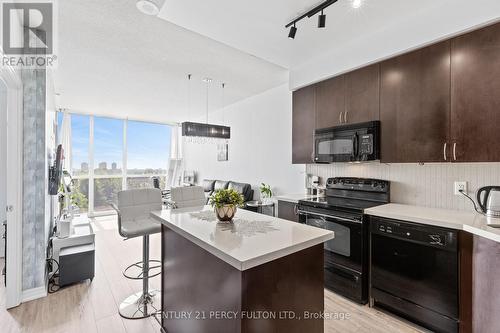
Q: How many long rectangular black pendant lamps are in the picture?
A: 1